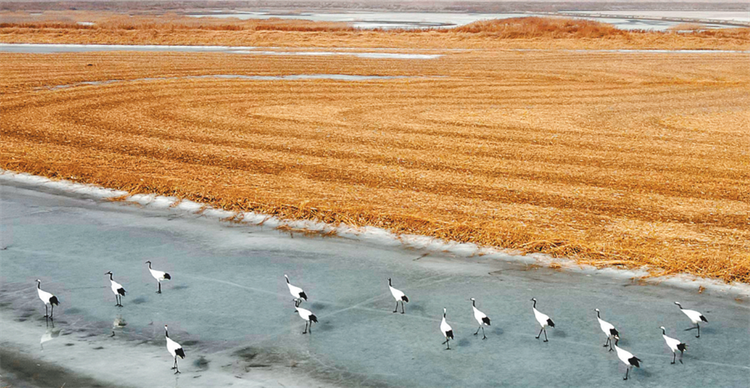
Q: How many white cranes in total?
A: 14